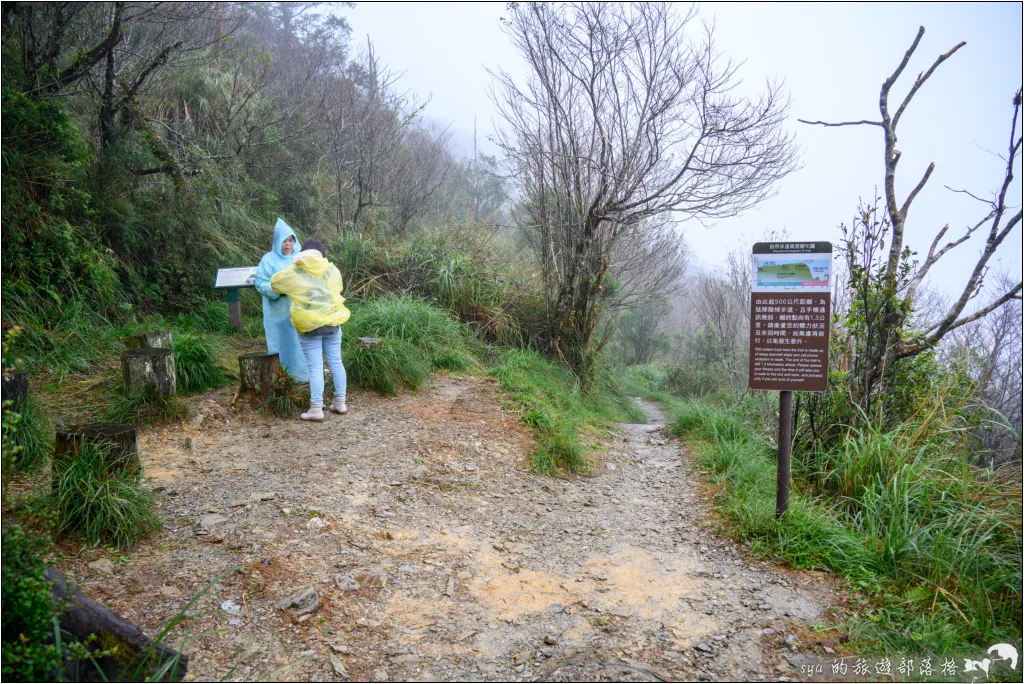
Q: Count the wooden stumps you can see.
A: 6